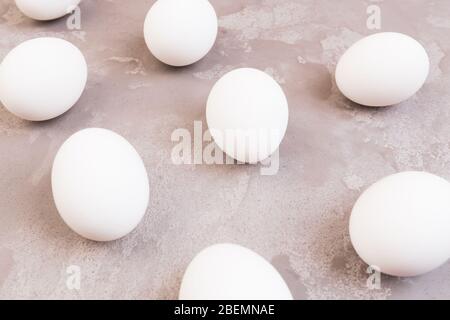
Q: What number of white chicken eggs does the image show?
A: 8